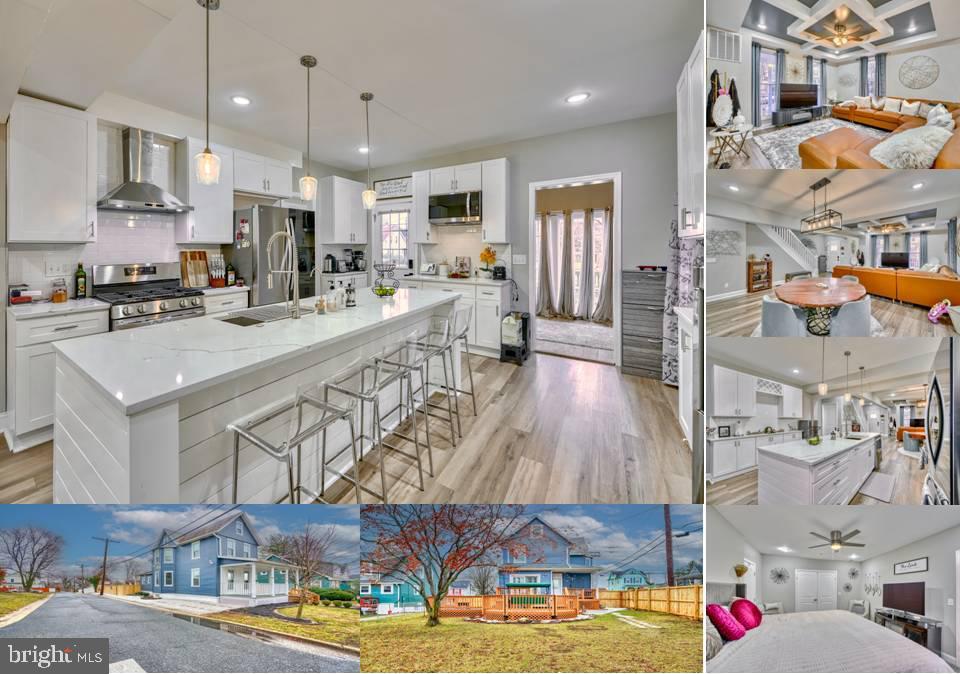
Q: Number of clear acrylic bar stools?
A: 4